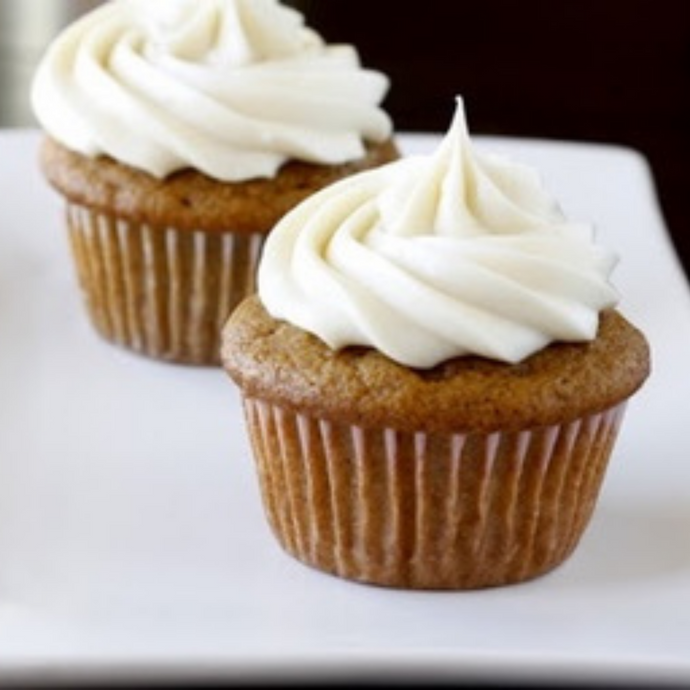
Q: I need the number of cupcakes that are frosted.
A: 2